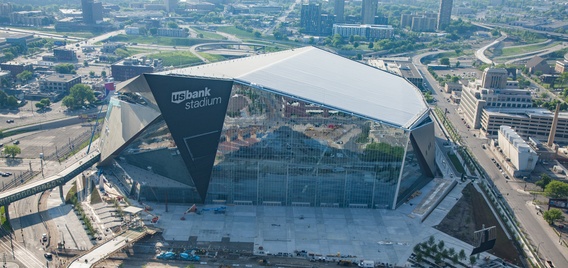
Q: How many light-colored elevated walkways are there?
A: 2